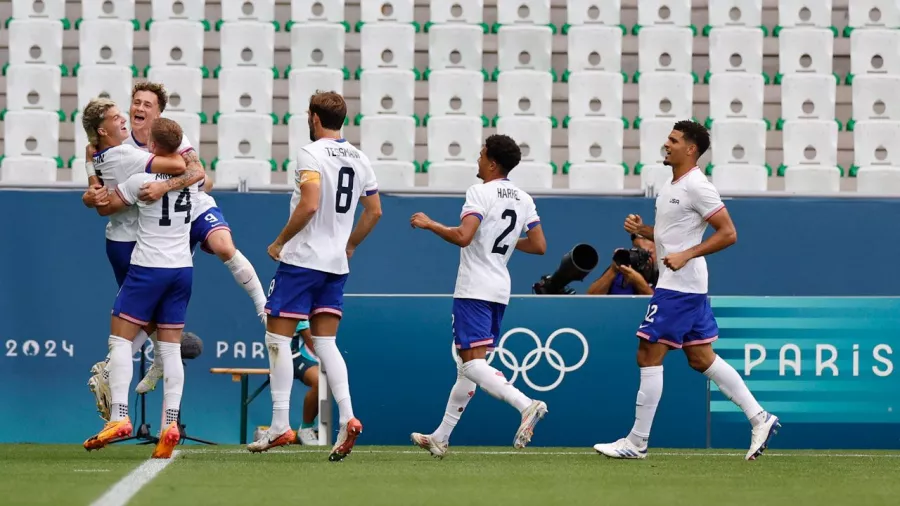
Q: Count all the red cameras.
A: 0